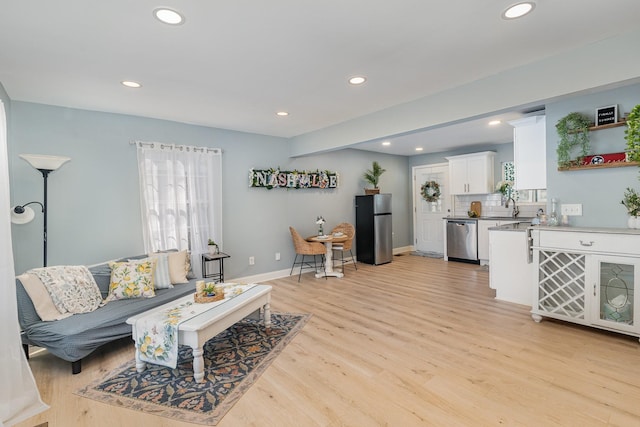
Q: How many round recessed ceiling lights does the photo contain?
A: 8